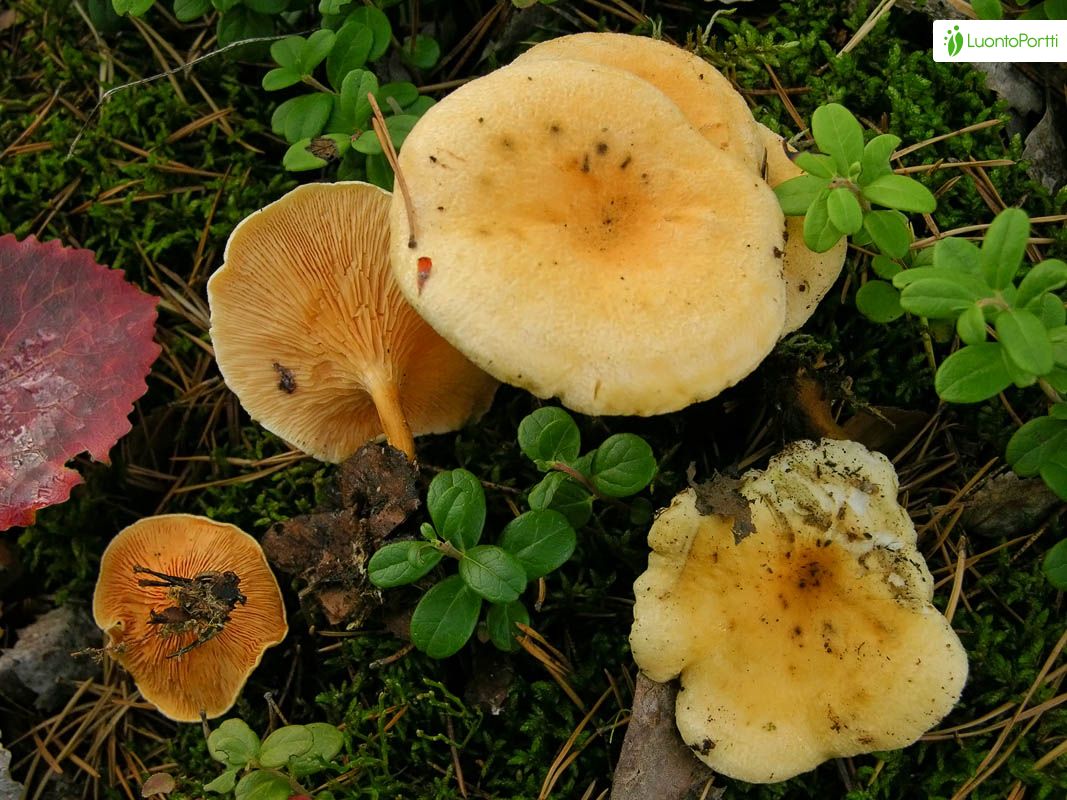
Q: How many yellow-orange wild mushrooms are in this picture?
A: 6